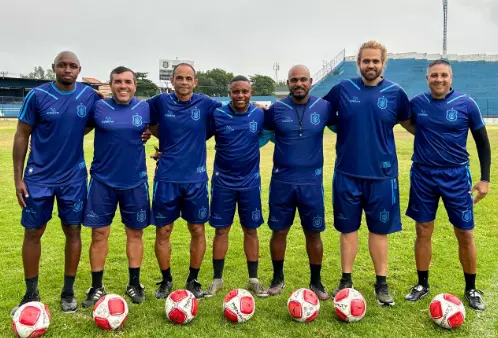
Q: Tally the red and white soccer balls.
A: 7